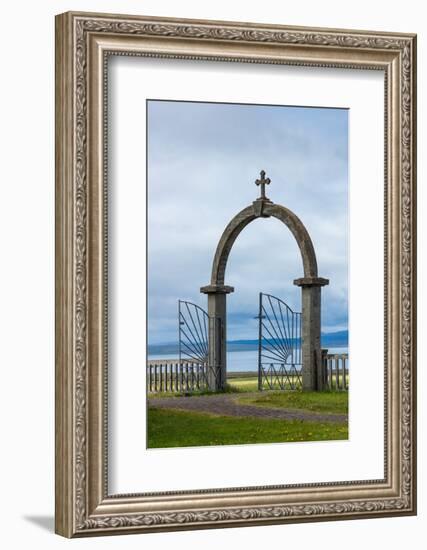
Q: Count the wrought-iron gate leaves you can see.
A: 2